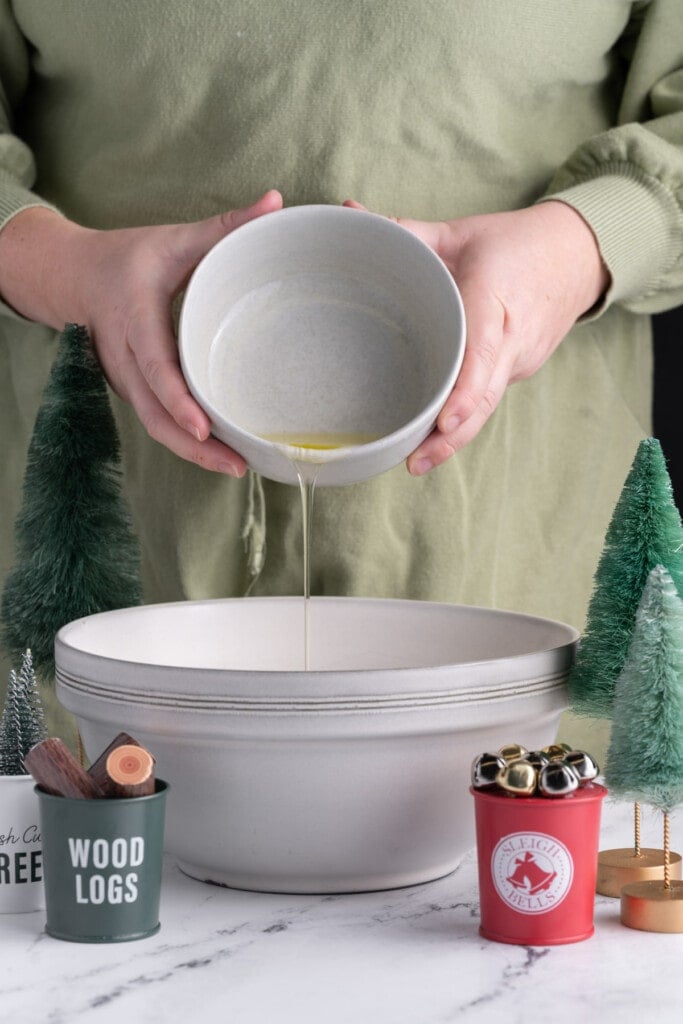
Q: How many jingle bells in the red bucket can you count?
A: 7